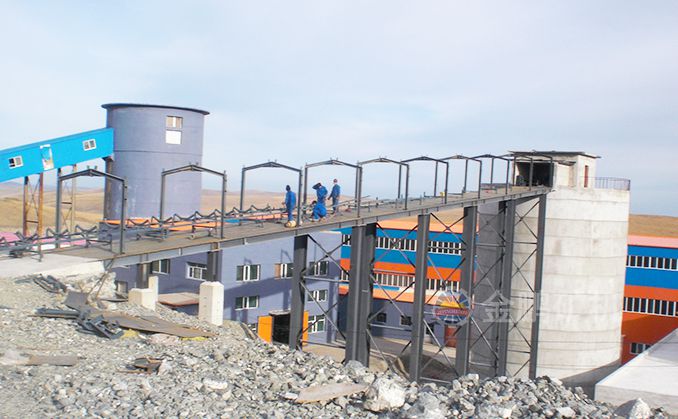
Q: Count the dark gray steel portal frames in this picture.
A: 10